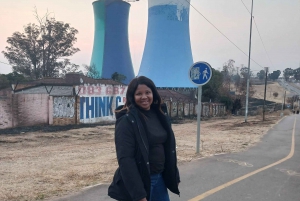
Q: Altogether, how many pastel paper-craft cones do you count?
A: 0